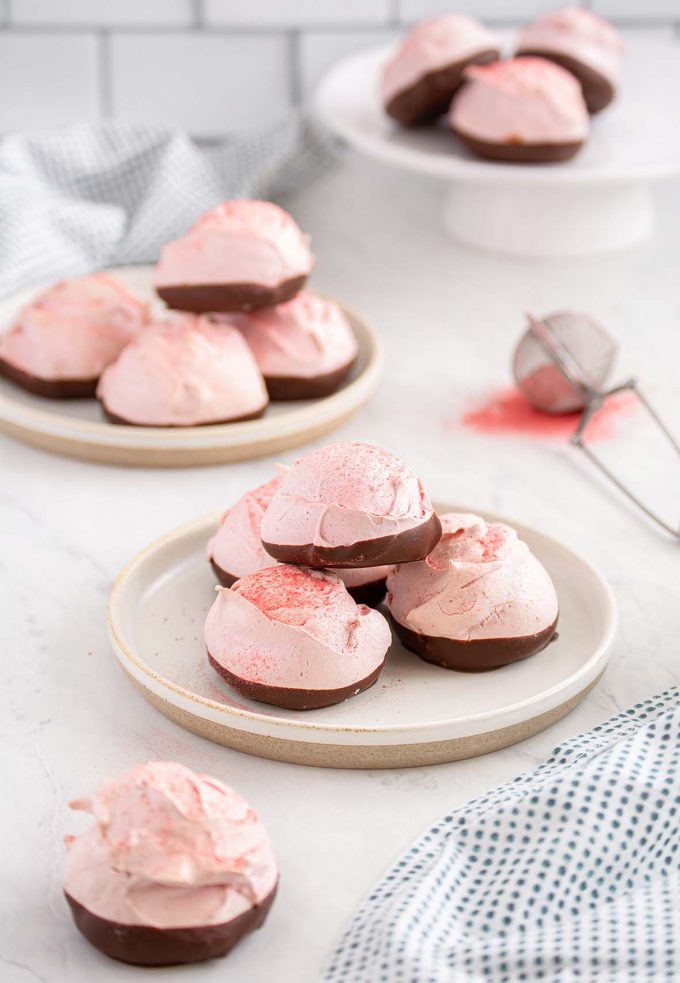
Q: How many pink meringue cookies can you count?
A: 12